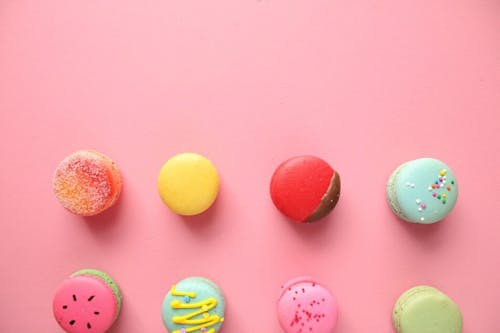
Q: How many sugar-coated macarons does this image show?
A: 1